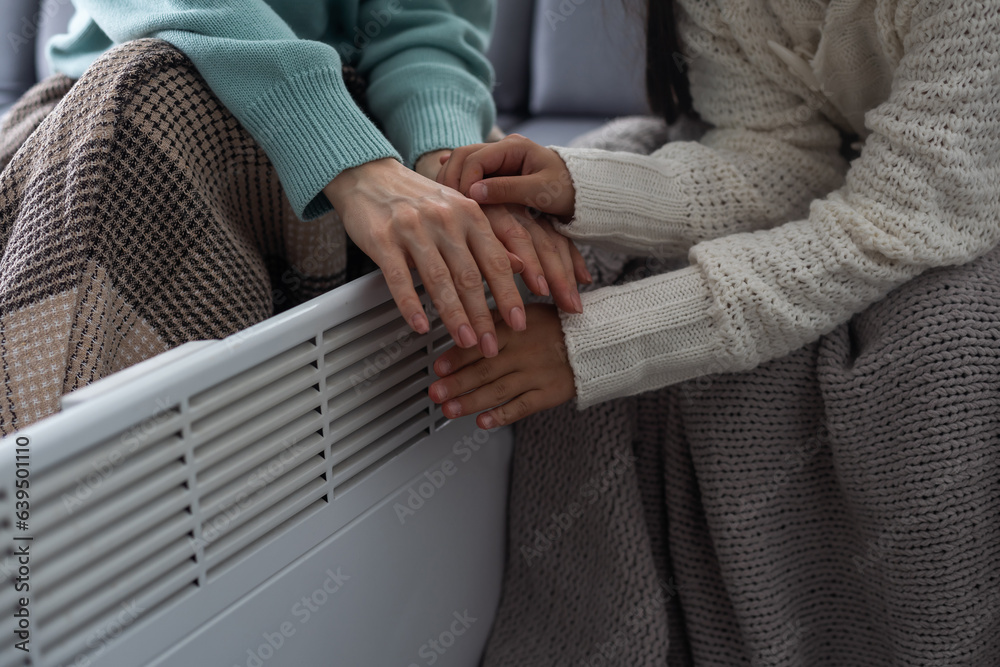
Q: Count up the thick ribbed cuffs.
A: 4